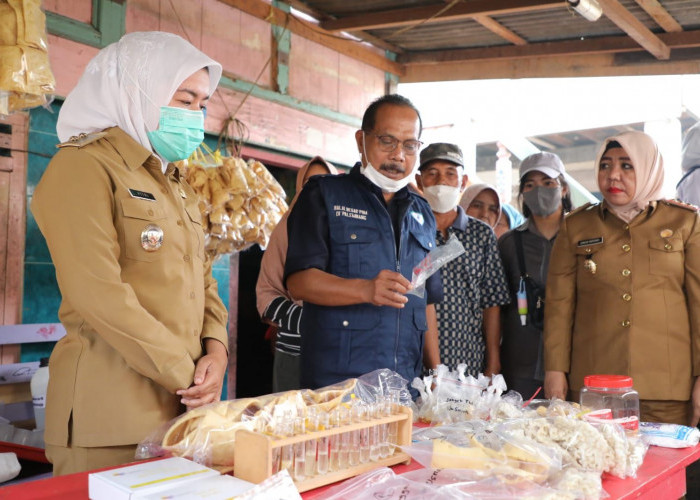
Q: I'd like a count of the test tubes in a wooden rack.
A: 12